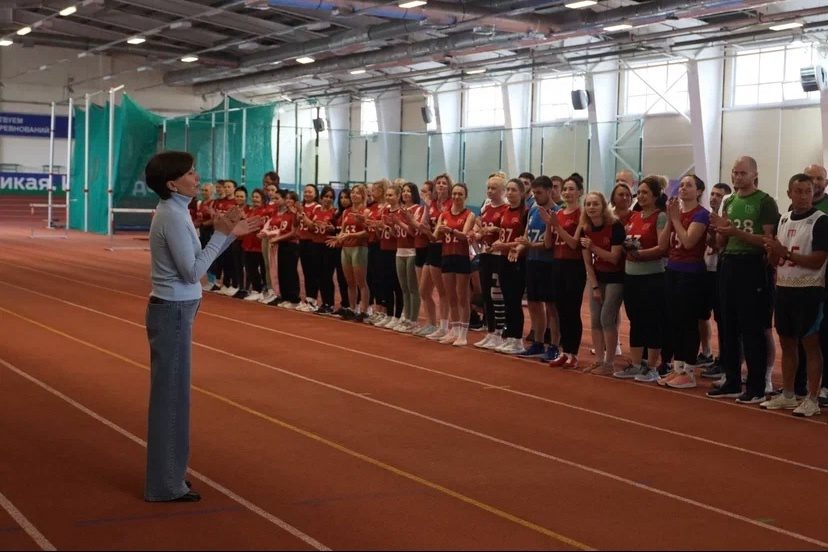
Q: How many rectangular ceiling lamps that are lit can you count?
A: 12